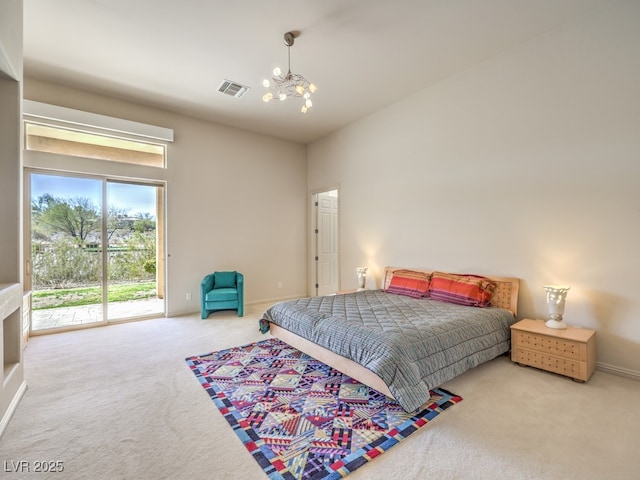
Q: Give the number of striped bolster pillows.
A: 2